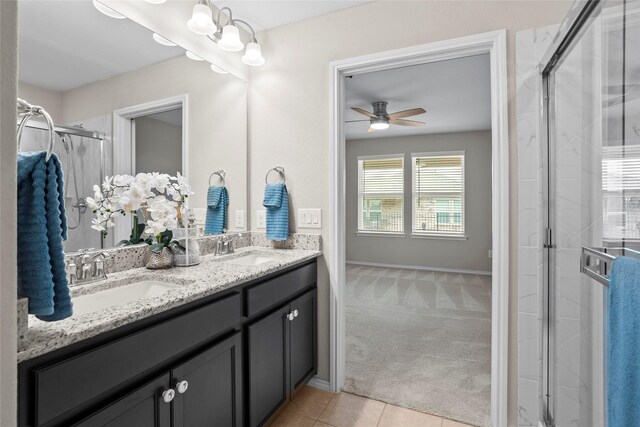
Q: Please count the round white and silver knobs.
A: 4